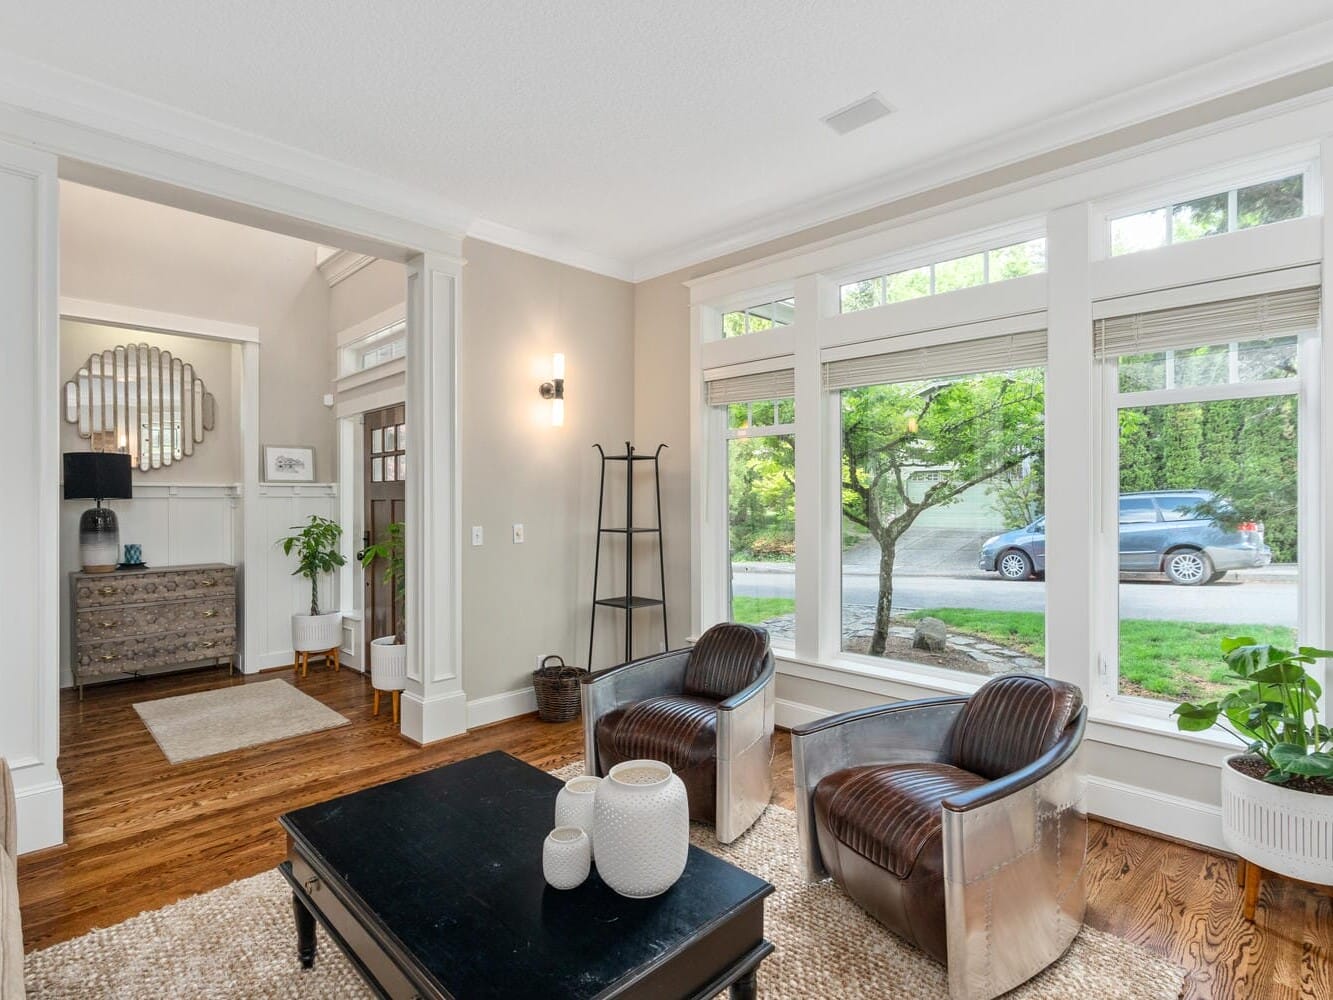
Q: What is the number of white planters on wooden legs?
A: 3